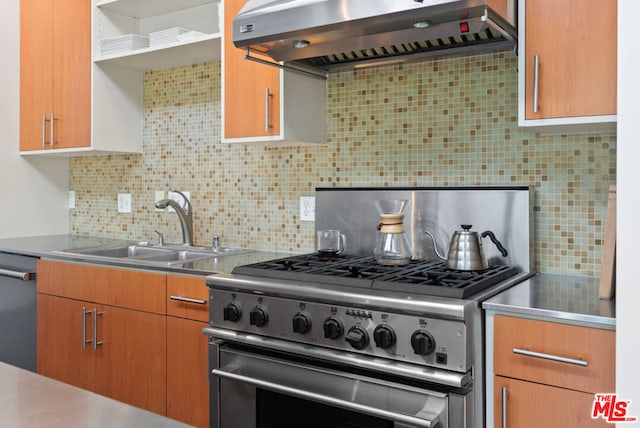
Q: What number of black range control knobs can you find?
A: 7